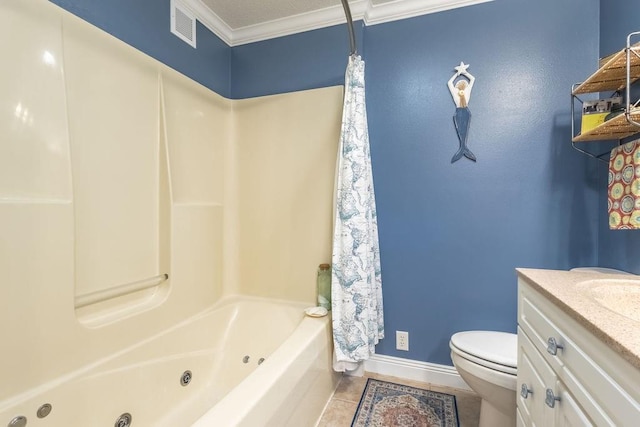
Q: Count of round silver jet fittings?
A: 6